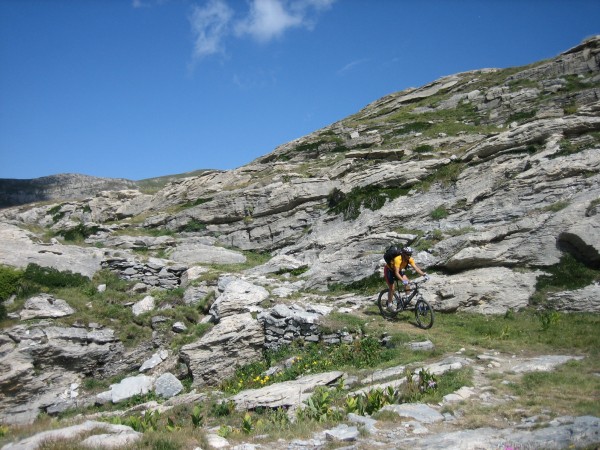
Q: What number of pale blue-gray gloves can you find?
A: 2